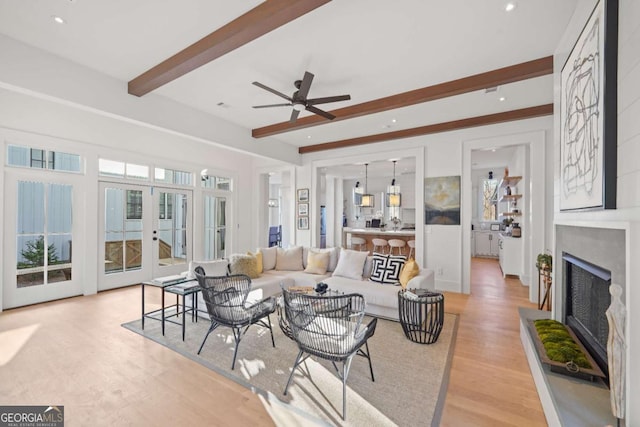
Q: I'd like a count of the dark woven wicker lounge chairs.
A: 2